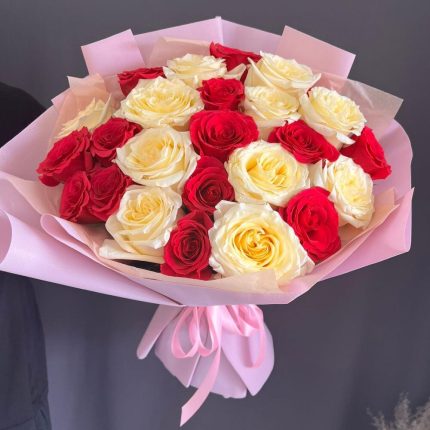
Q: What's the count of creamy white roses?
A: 11